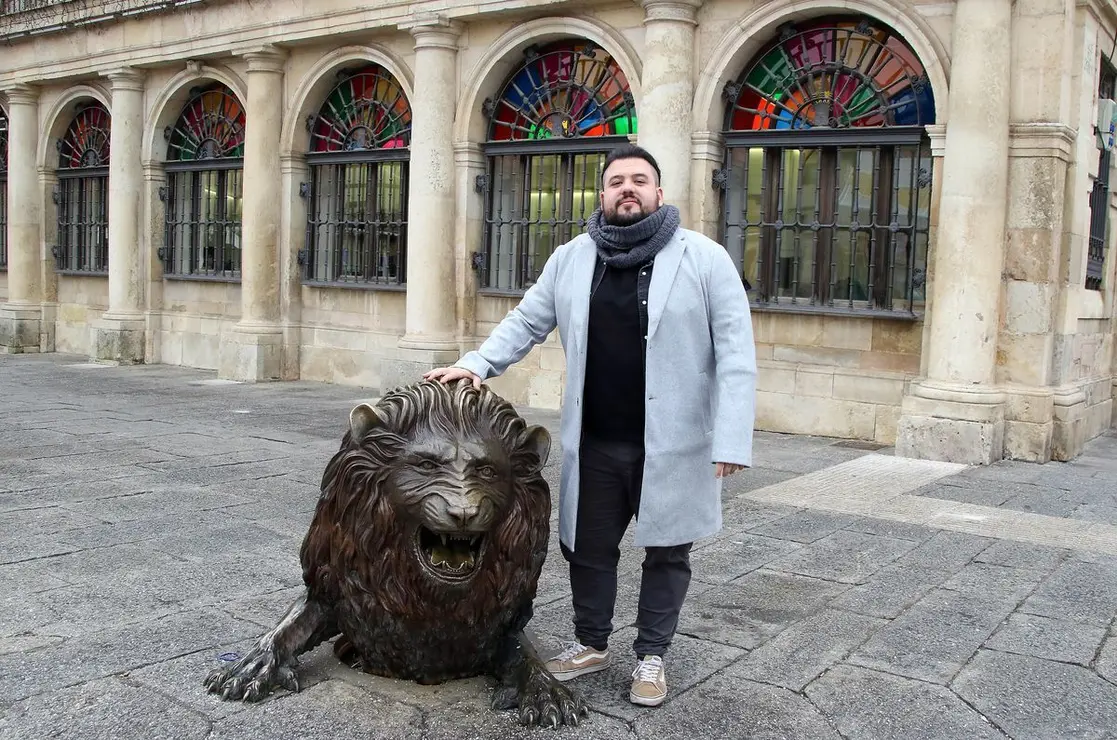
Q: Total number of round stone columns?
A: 6